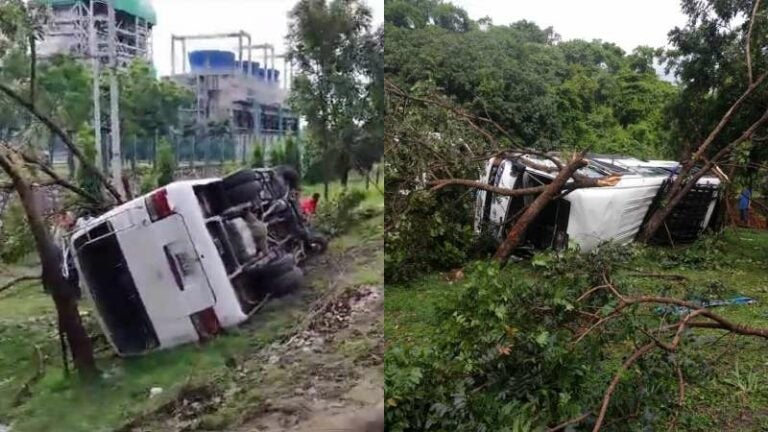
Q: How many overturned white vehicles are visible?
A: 2